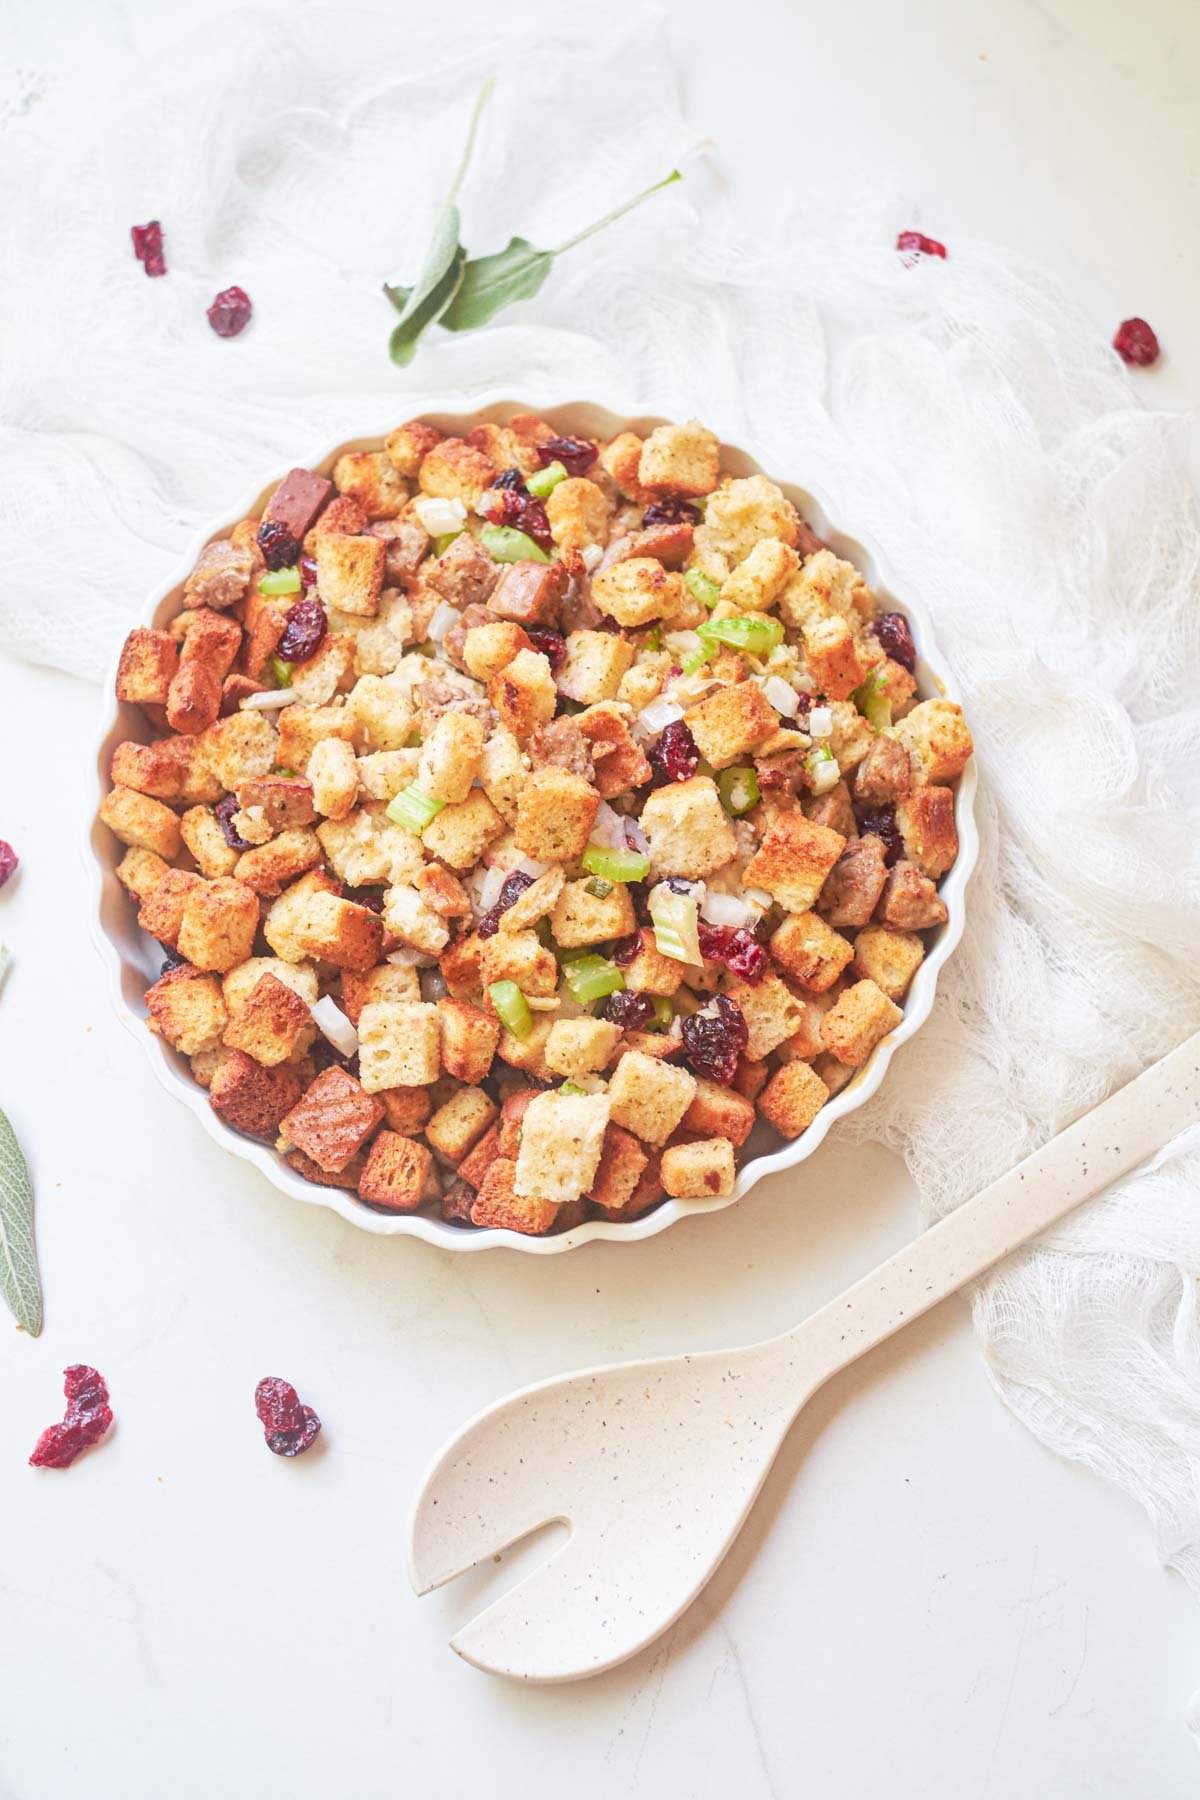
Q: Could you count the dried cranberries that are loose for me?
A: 7